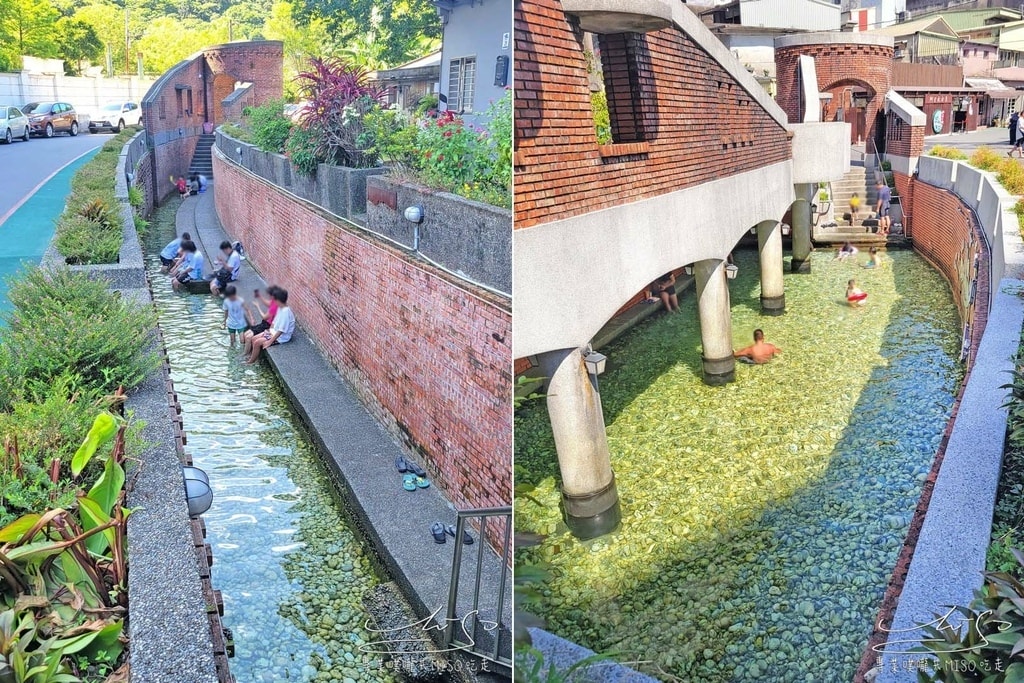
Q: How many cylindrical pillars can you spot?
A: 4